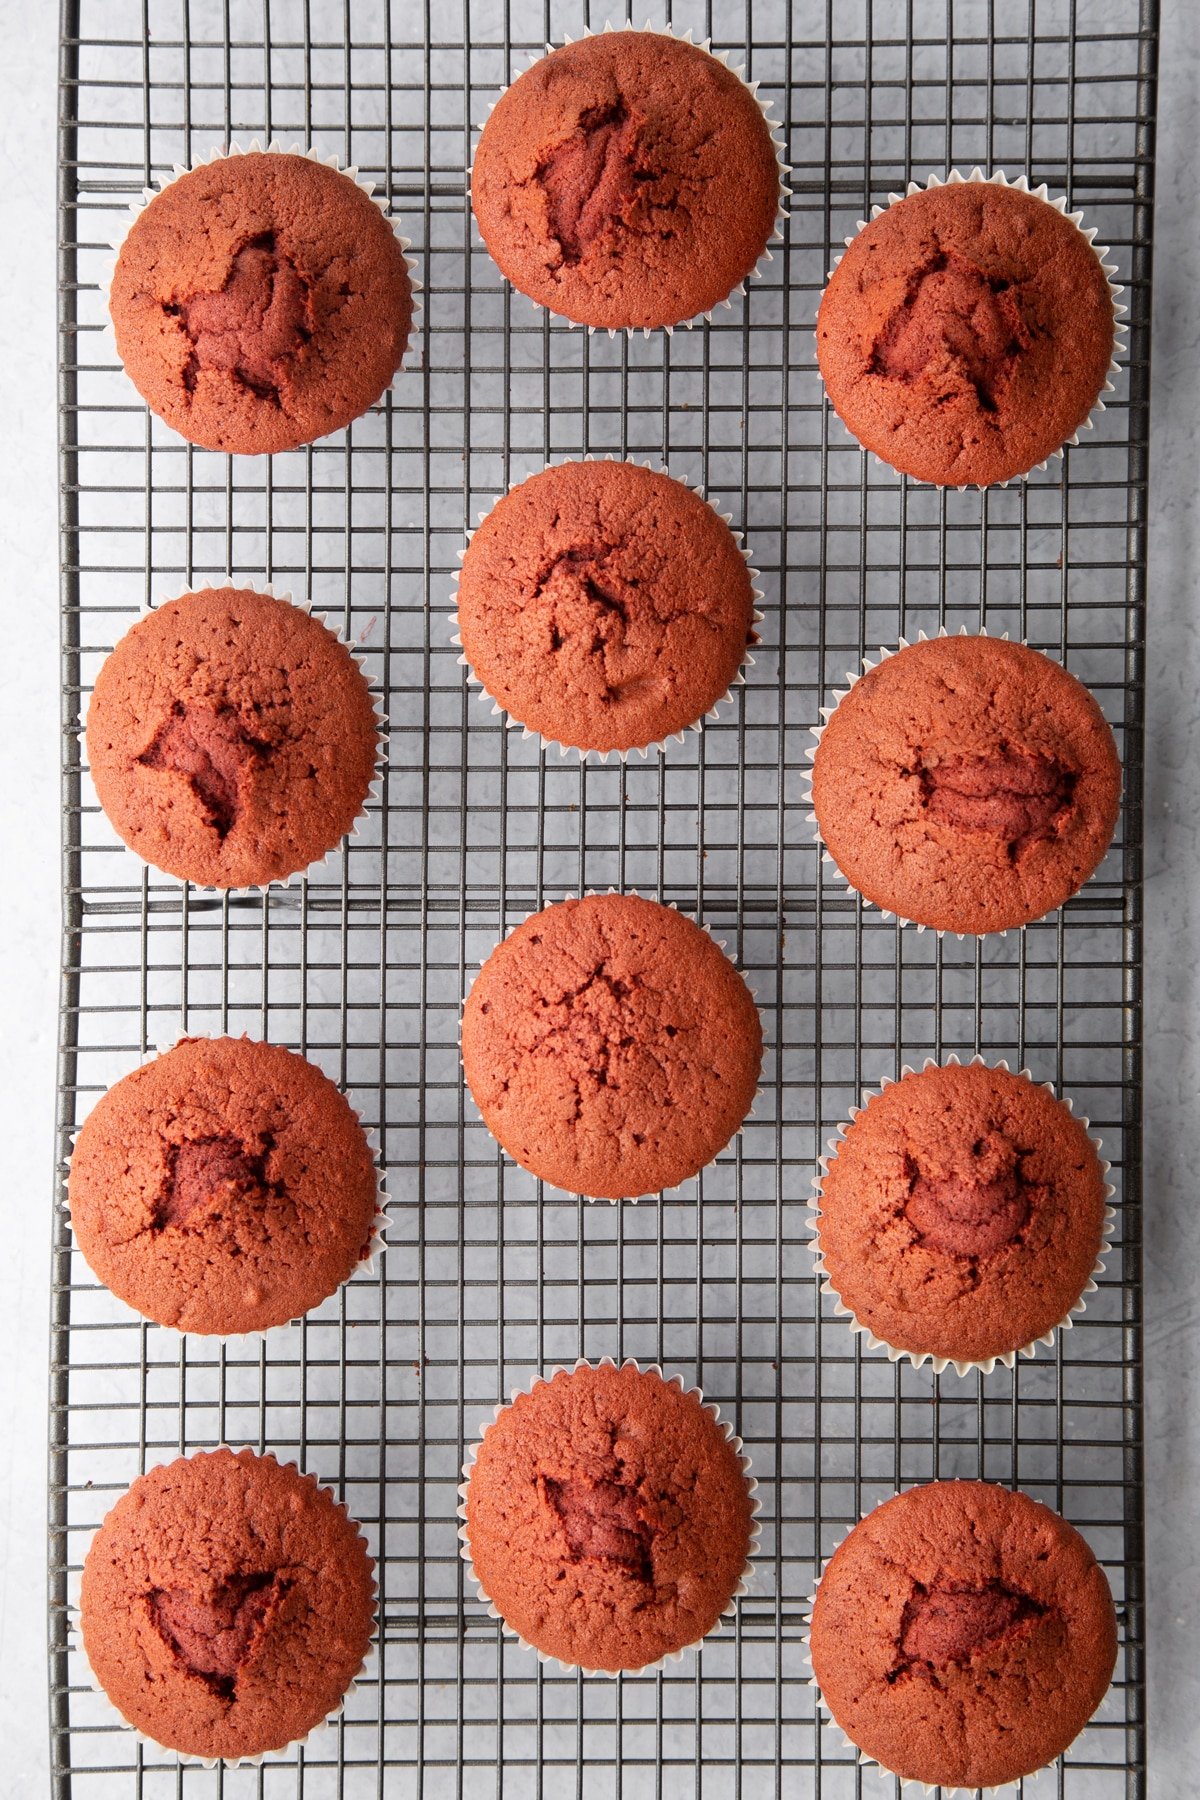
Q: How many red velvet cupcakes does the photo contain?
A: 12